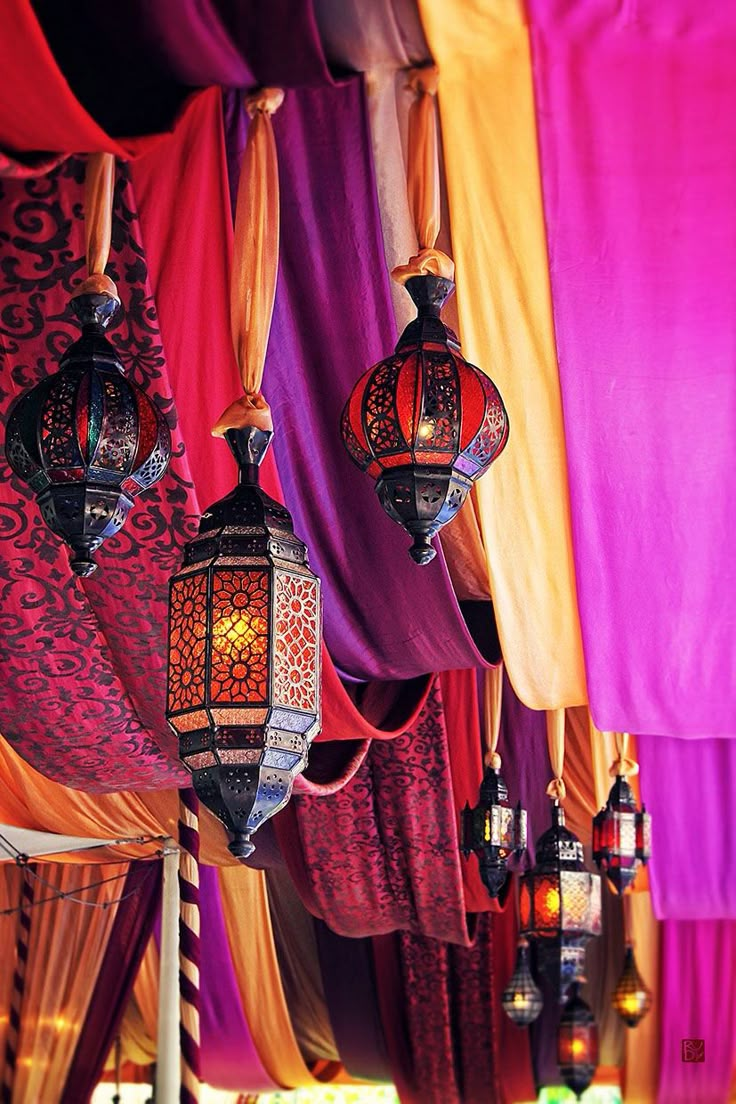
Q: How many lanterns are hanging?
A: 9